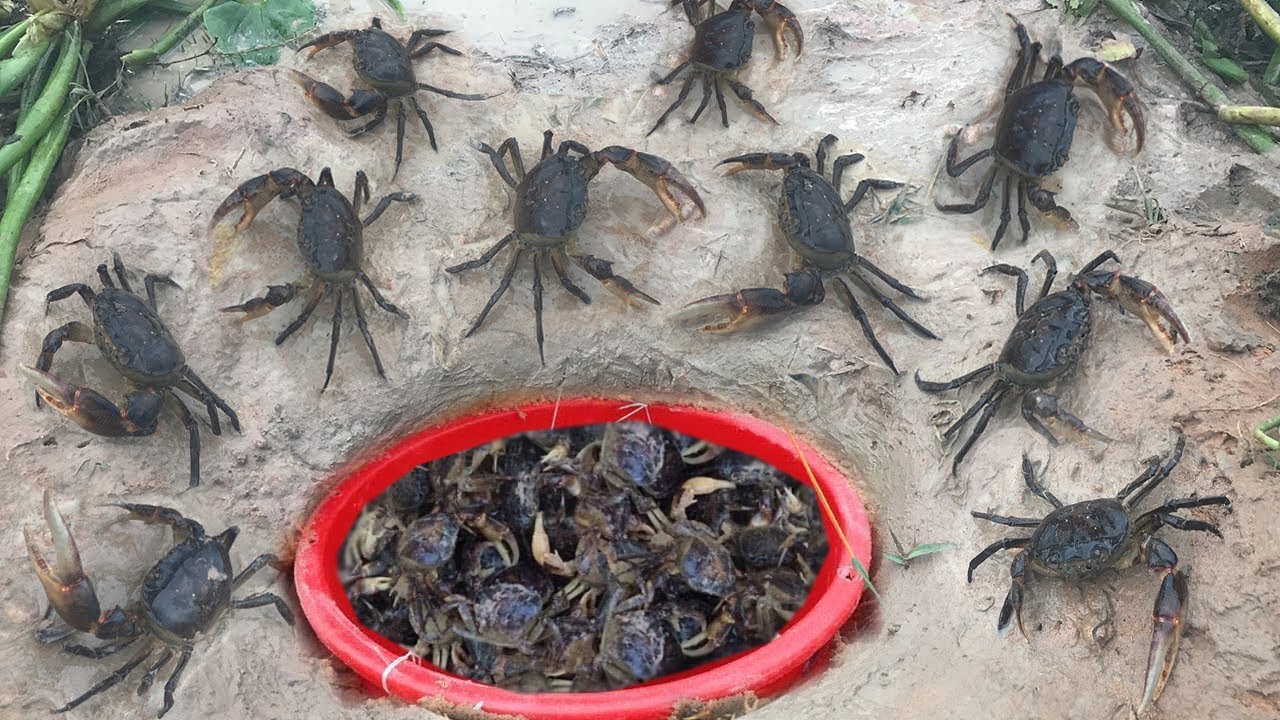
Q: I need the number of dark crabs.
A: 10